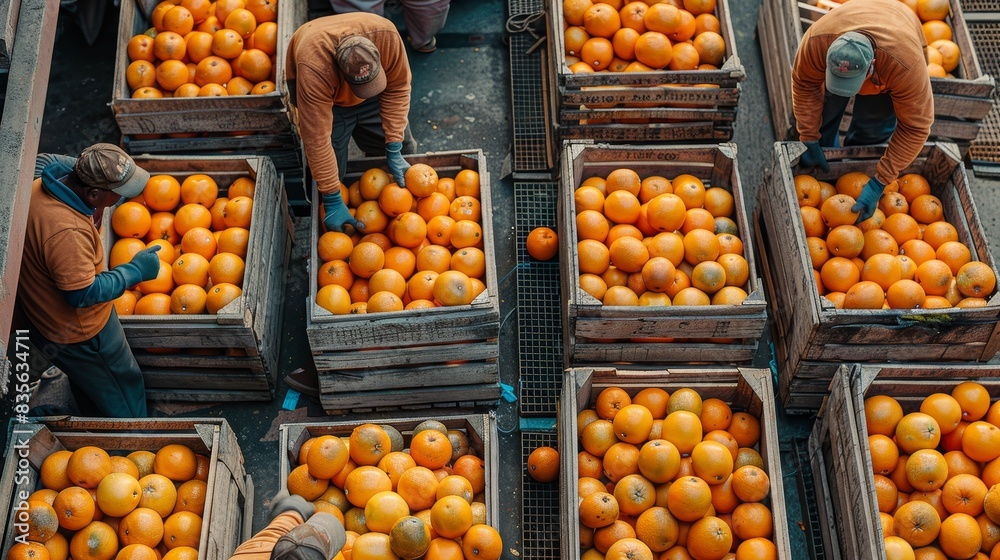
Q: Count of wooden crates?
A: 11